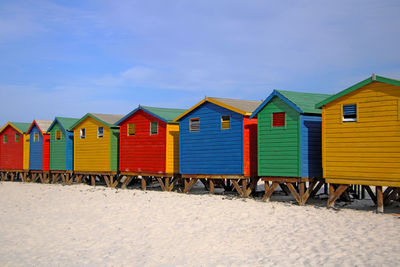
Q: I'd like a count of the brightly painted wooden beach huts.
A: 8